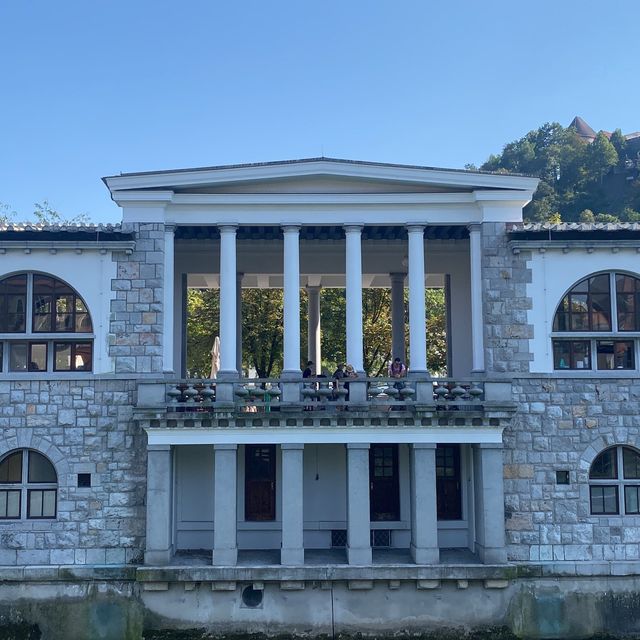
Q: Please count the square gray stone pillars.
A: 6